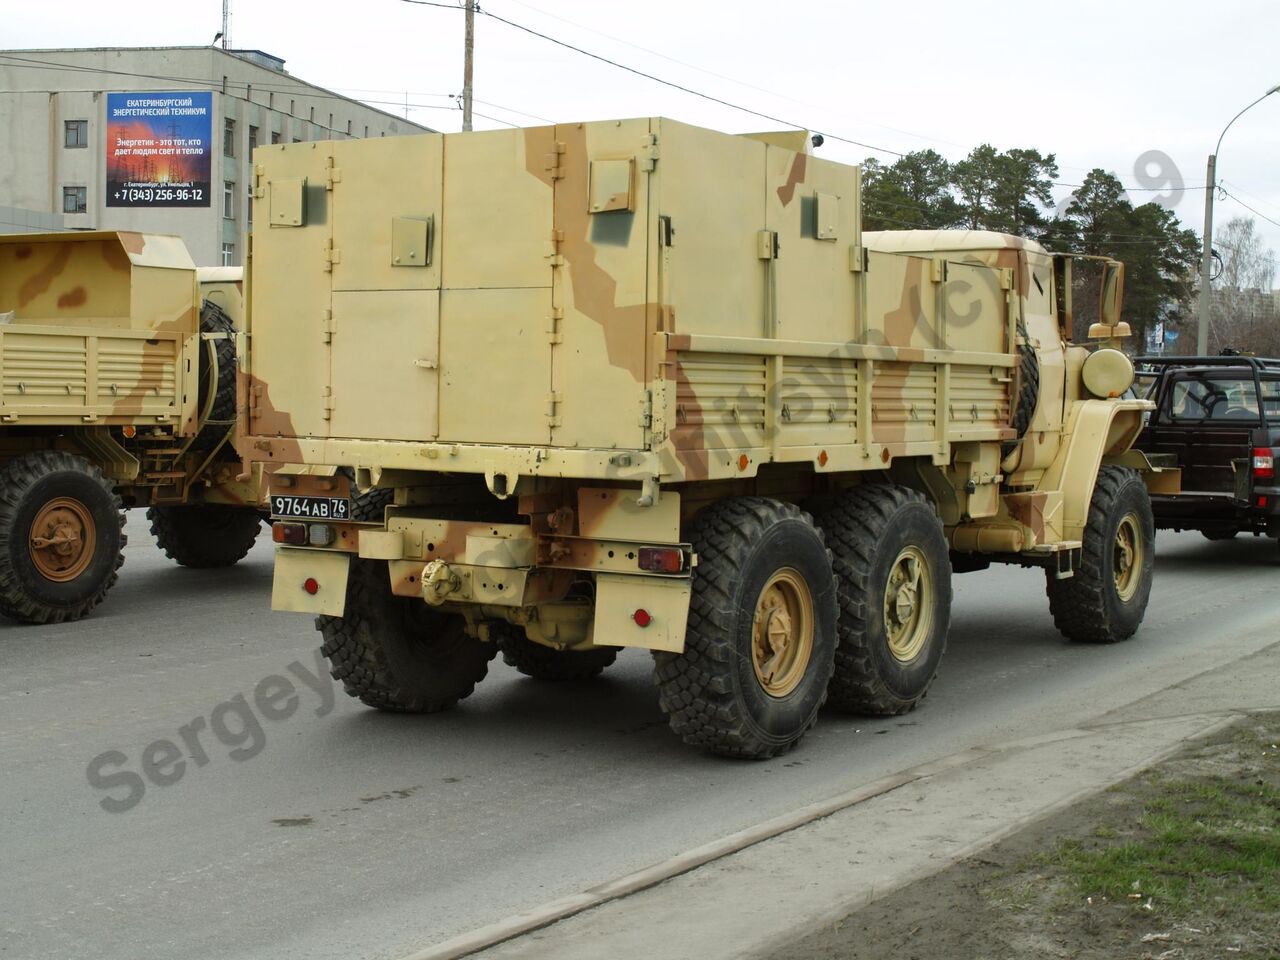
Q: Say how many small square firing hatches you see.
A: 4